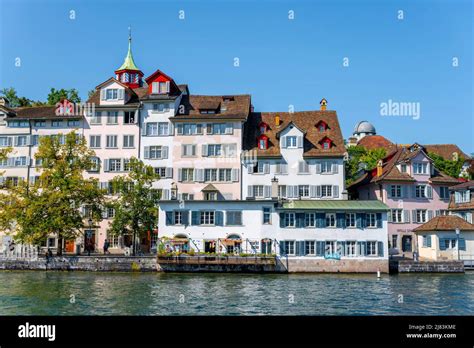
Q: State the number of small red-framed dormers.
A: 4